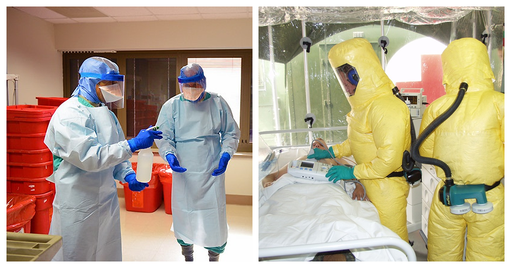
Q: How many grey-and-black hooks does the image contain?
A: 4